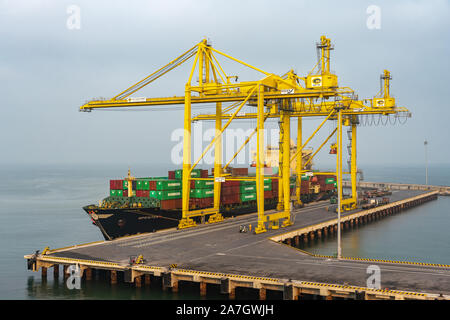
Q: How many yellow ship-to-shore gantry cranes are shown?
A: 2